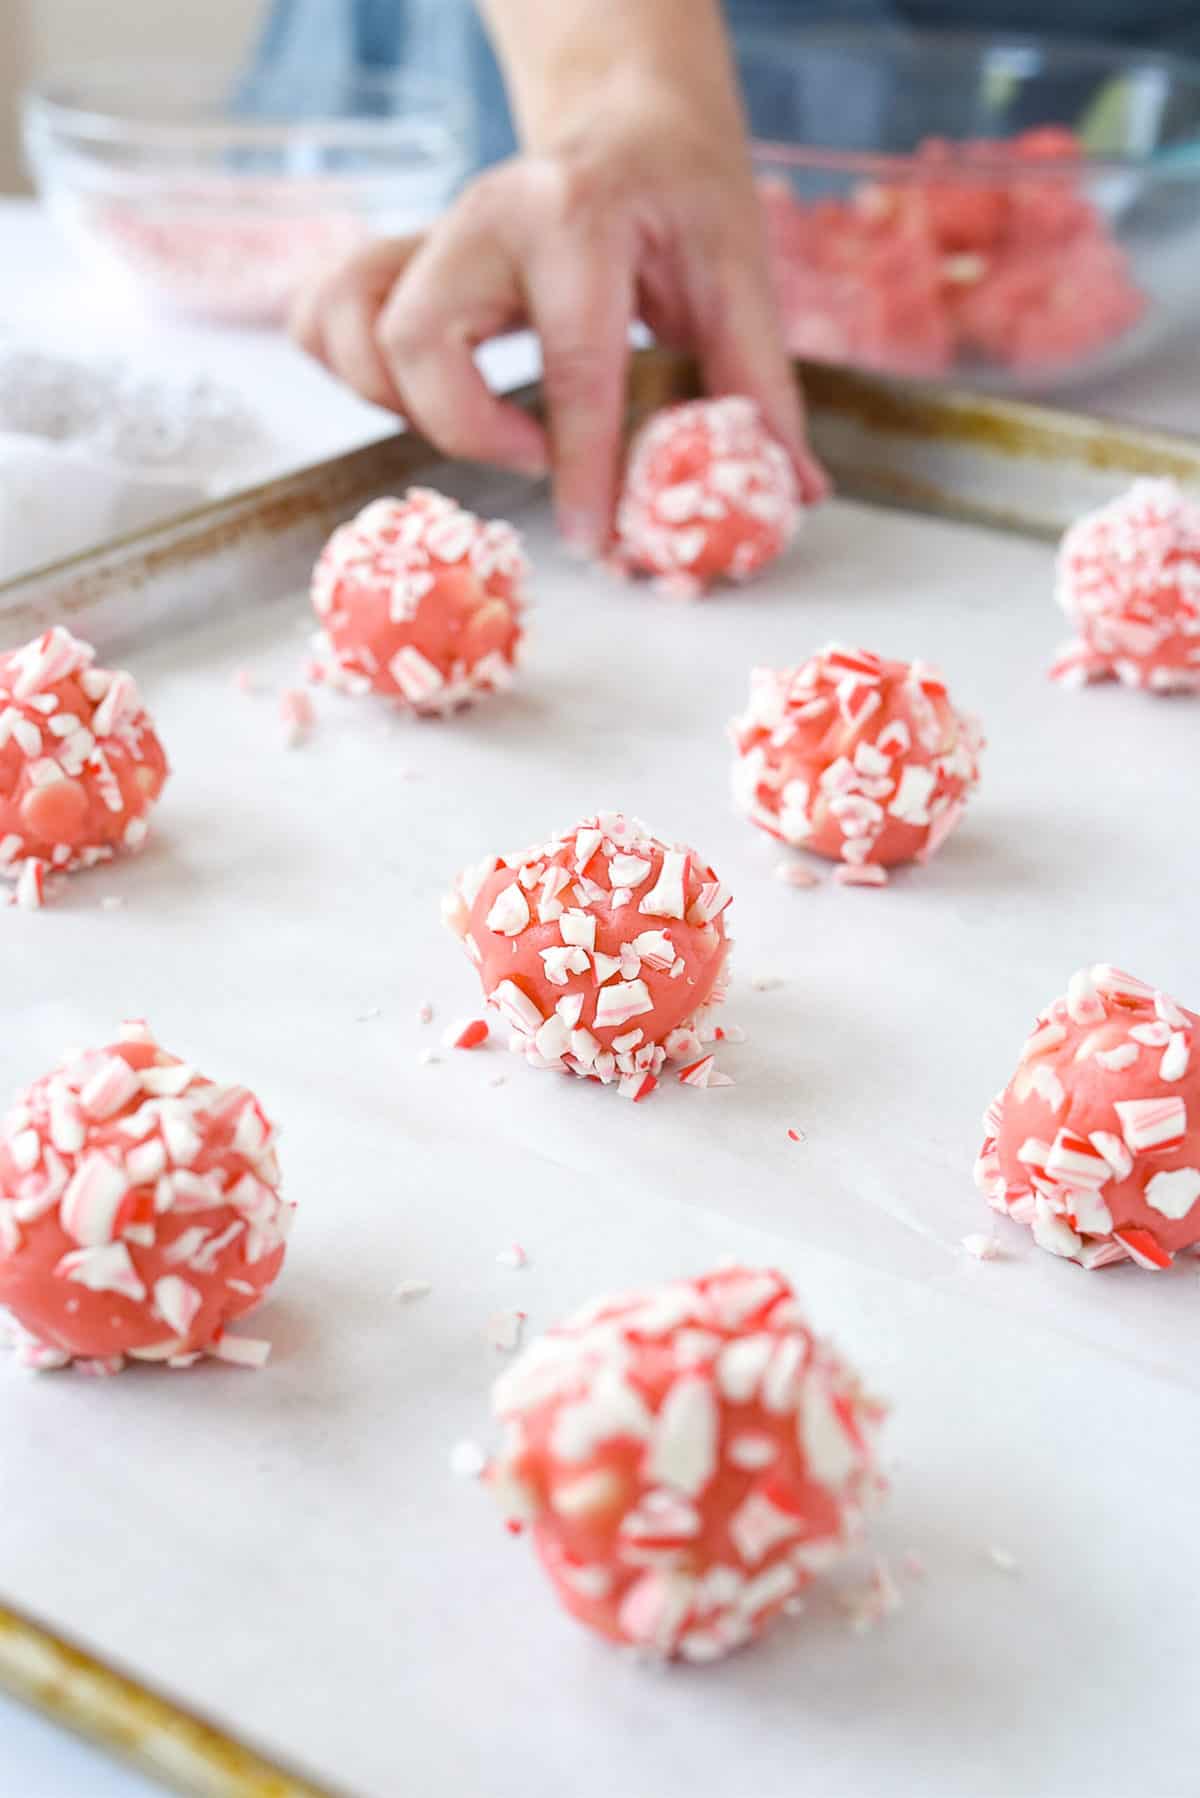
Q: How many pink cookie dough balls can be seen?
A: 9